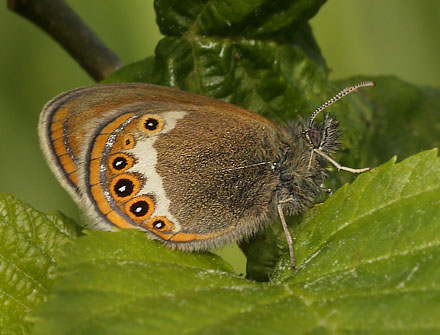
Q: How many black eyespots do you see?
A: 6